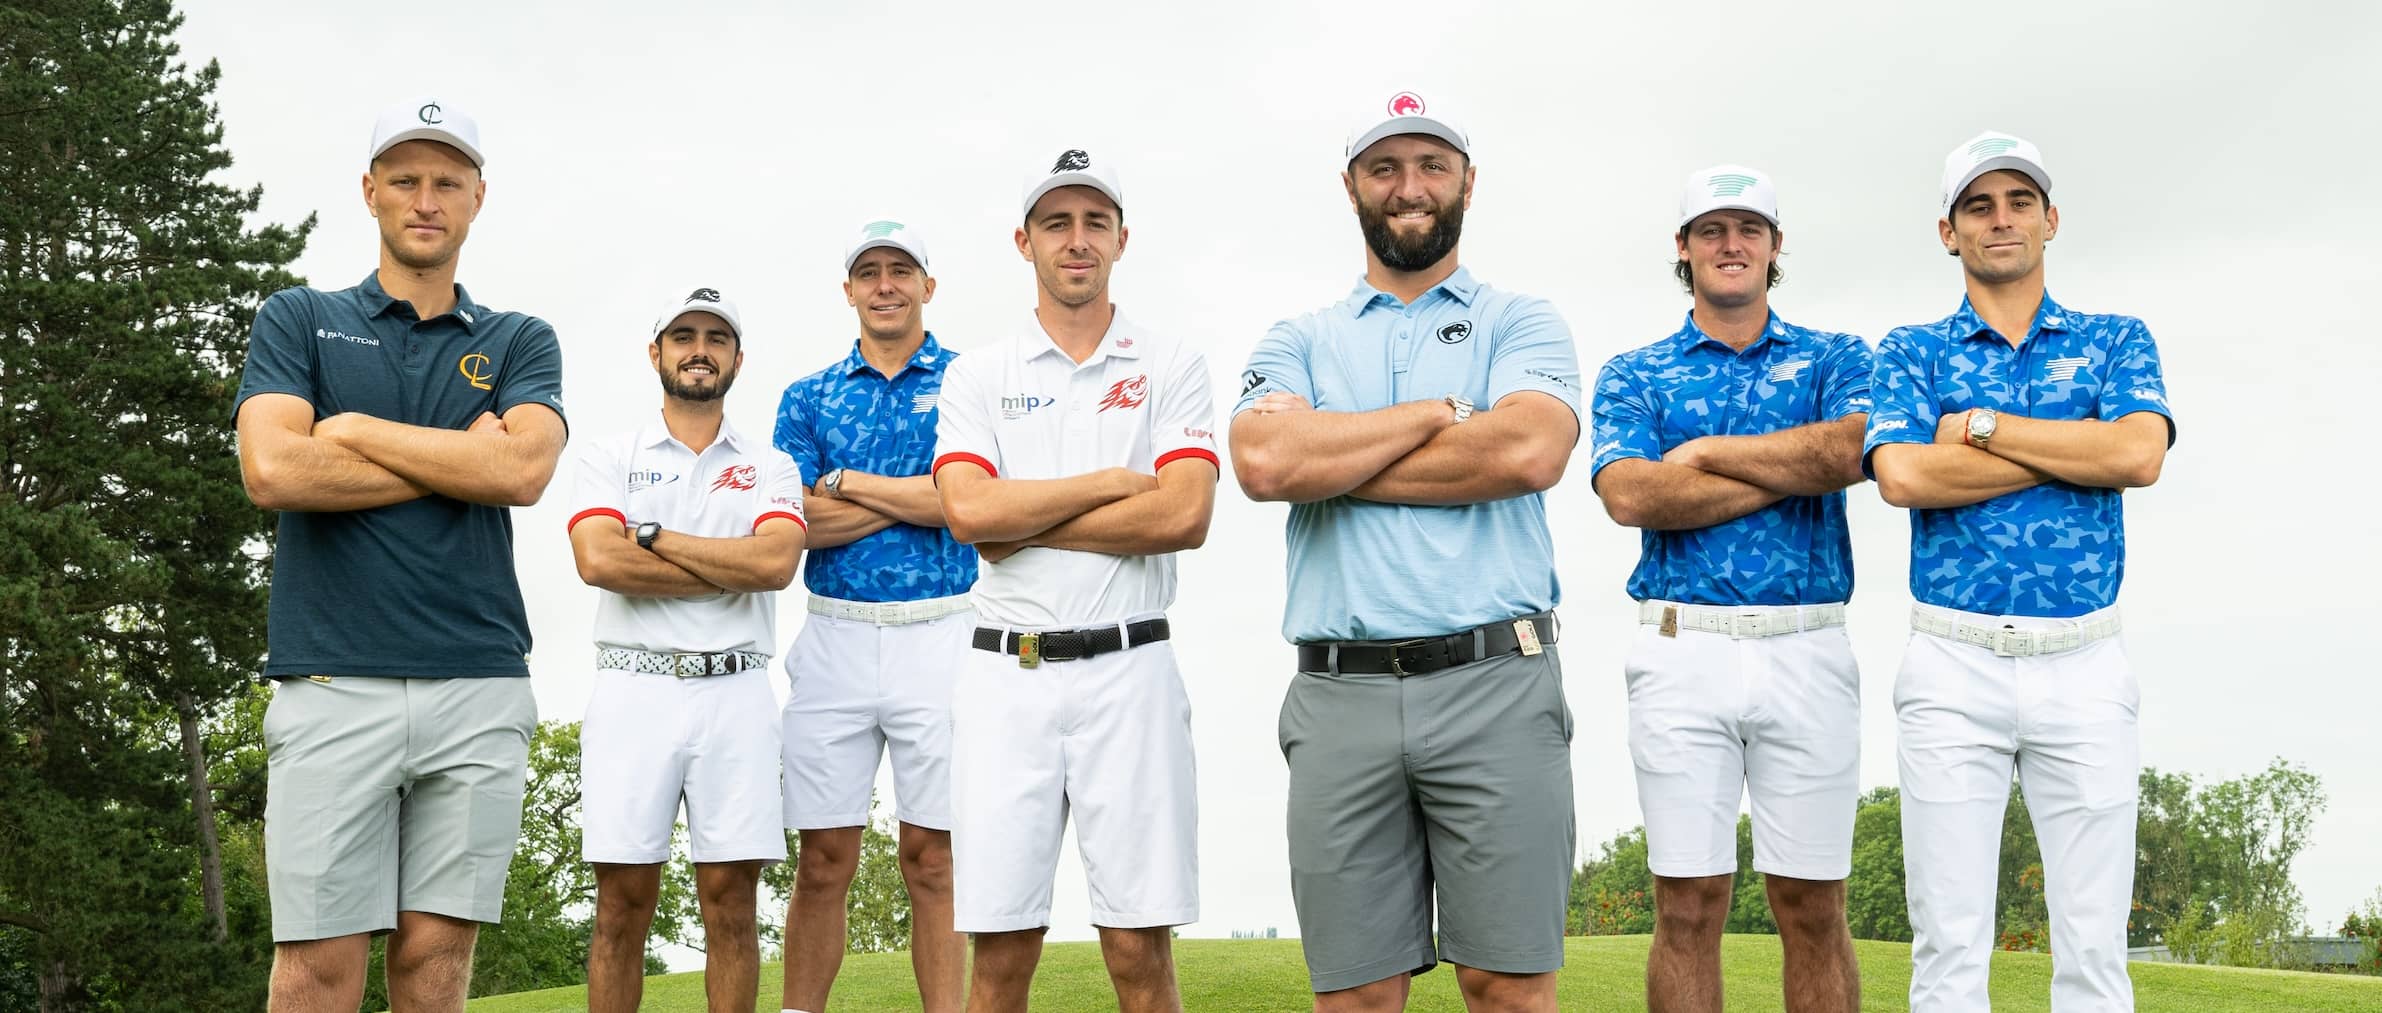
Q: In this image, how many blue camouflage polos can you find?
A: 3